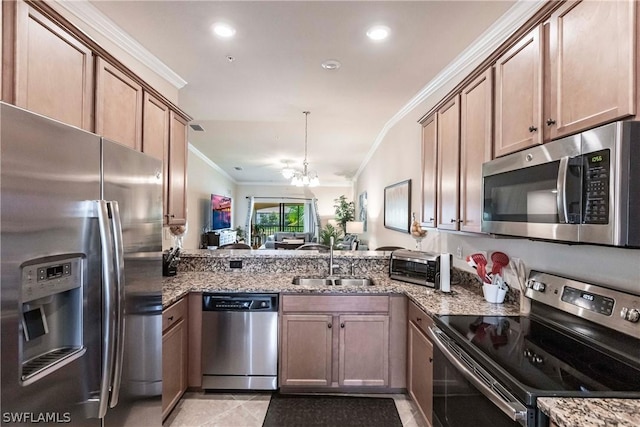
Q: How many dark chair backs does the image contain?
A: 3